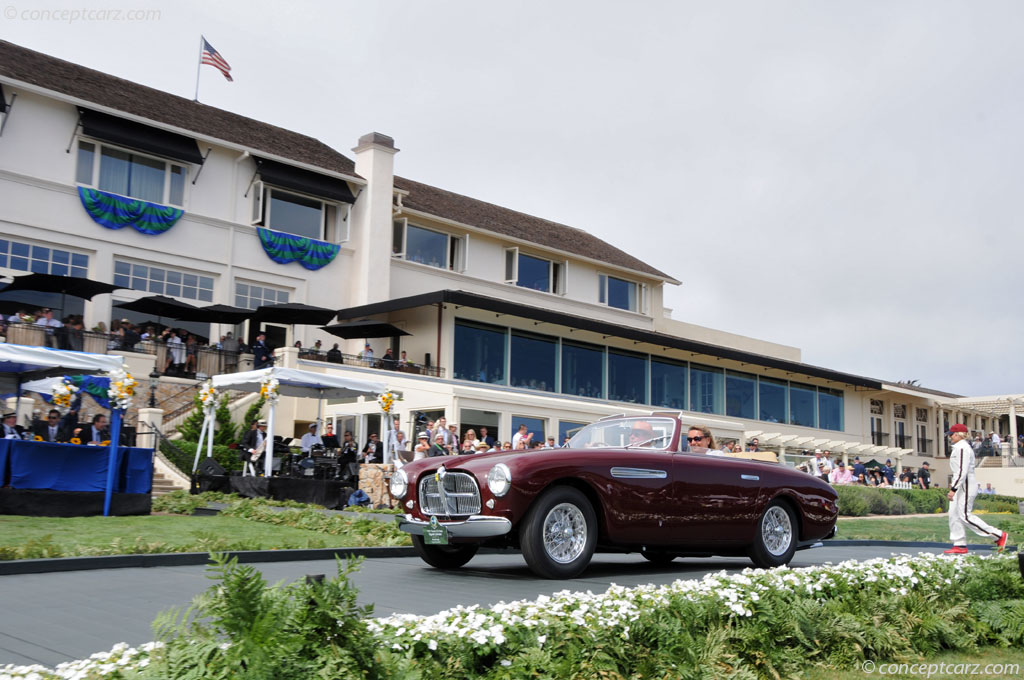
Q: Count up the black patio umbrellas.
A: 5